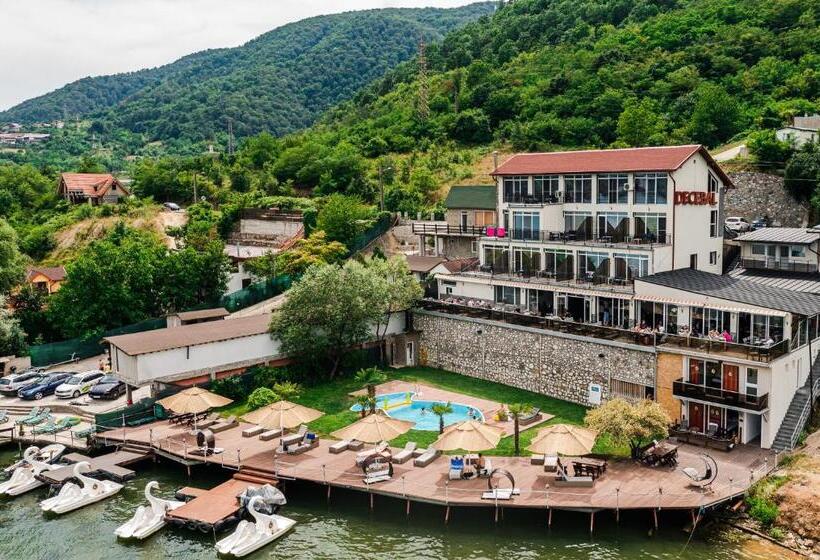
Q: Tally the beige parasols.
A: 5